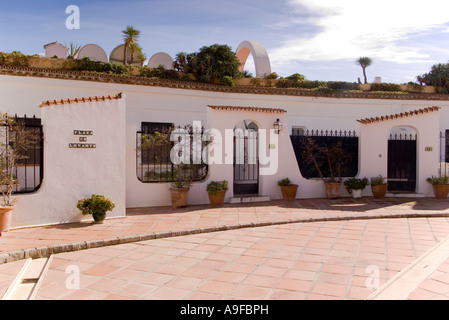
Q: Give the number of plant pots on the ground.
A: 9